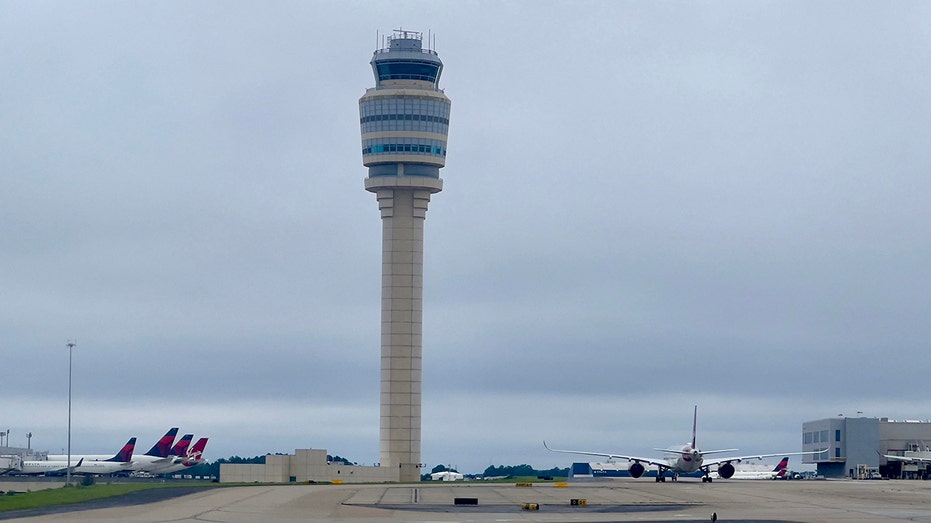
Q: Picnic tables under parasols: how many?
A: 0